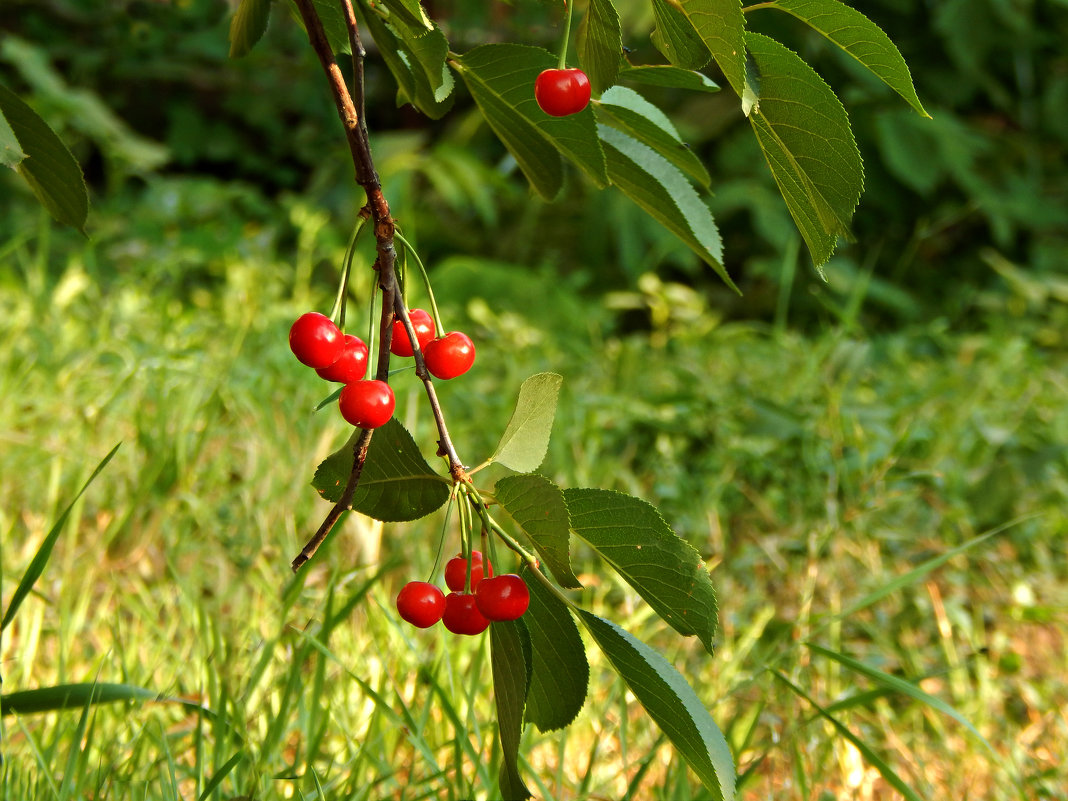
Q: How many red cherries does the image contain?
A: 10